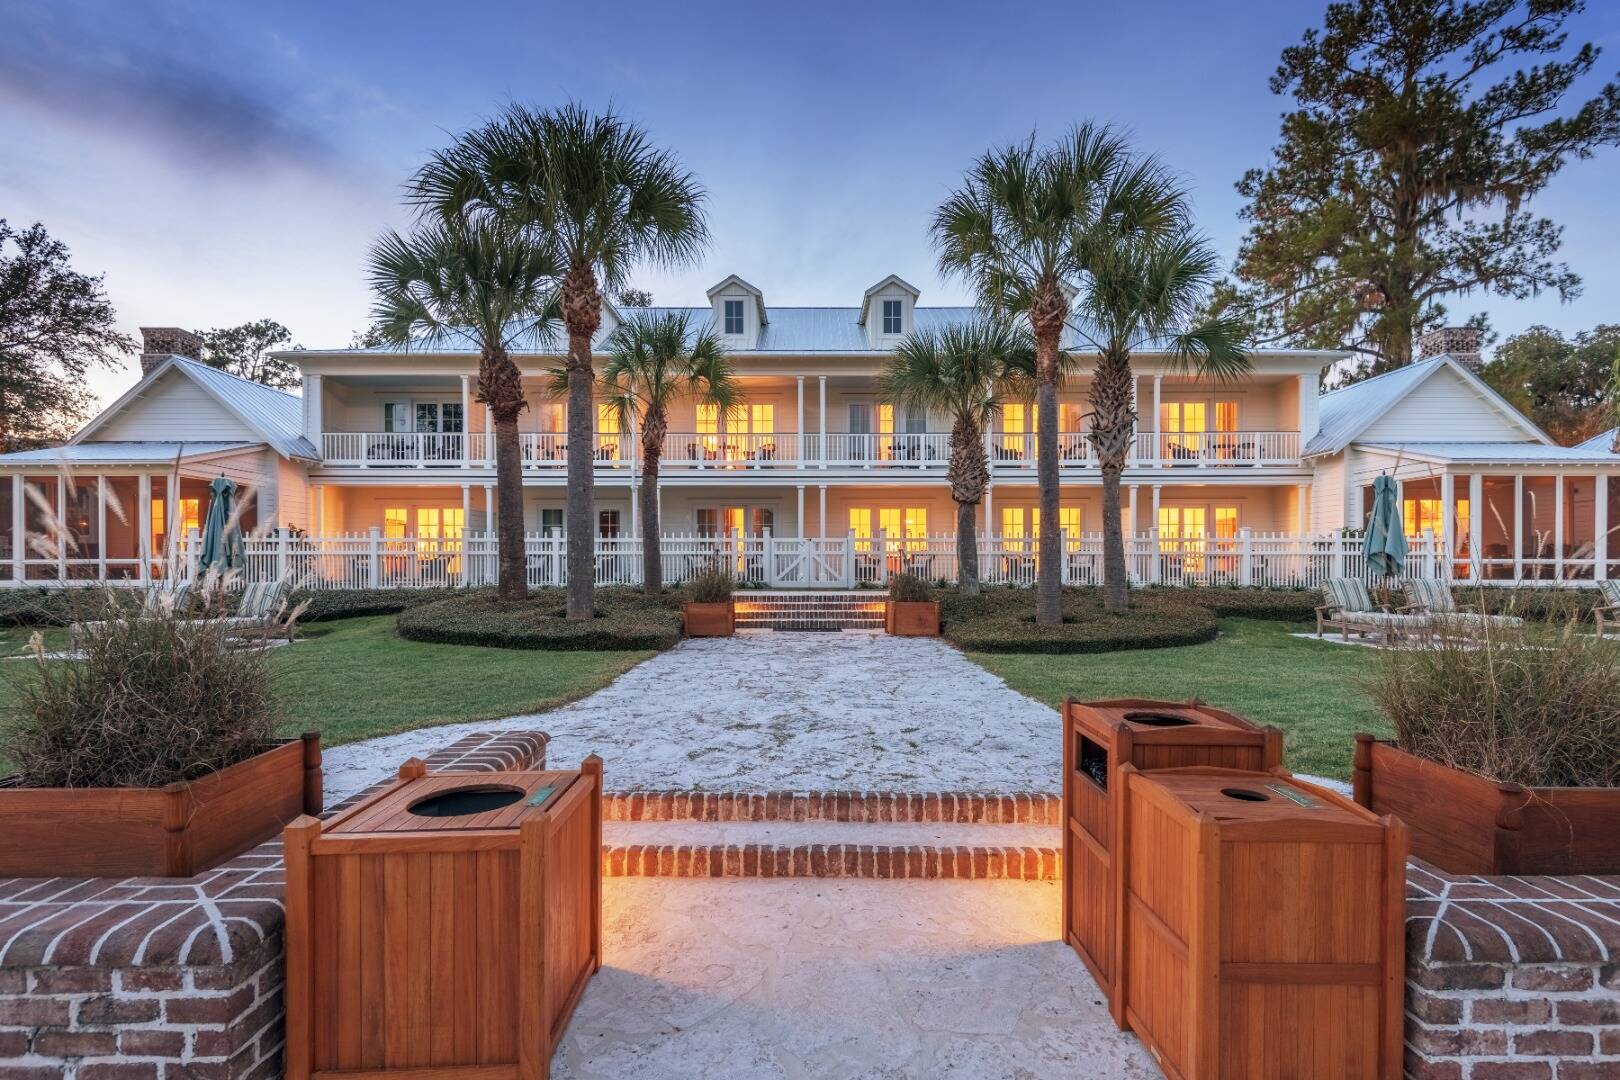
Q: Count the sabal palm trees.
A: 6